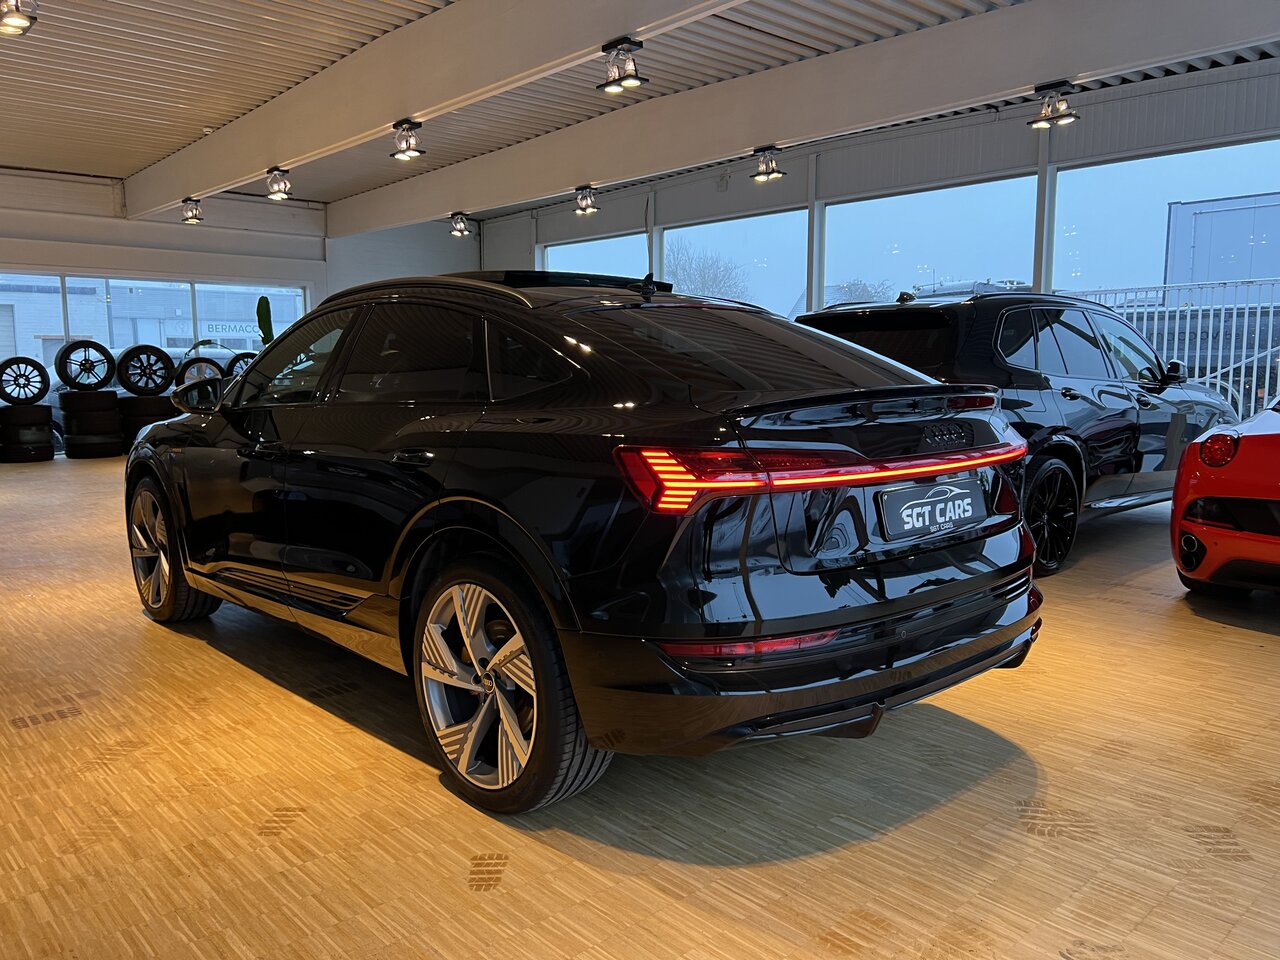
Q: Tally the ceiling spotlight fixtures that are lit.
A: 9